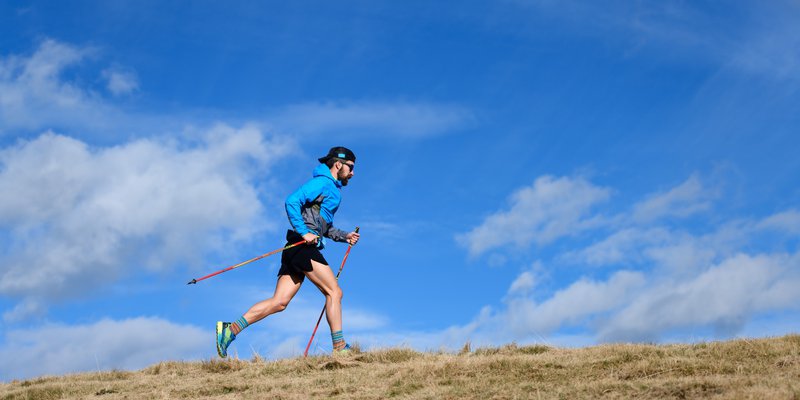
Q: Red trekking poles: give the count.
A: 2